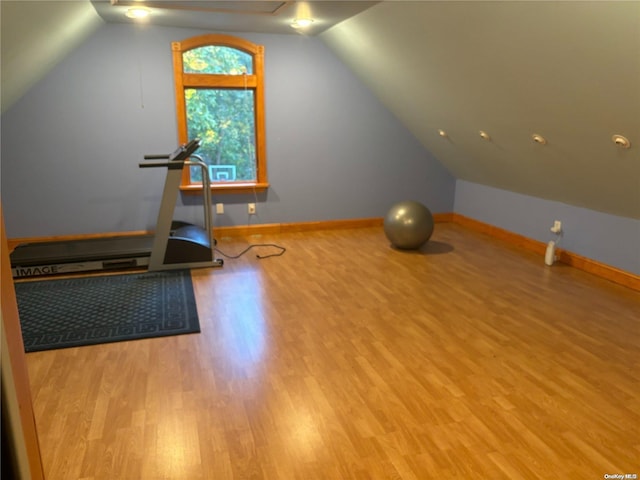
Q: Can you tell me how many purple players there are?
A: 0